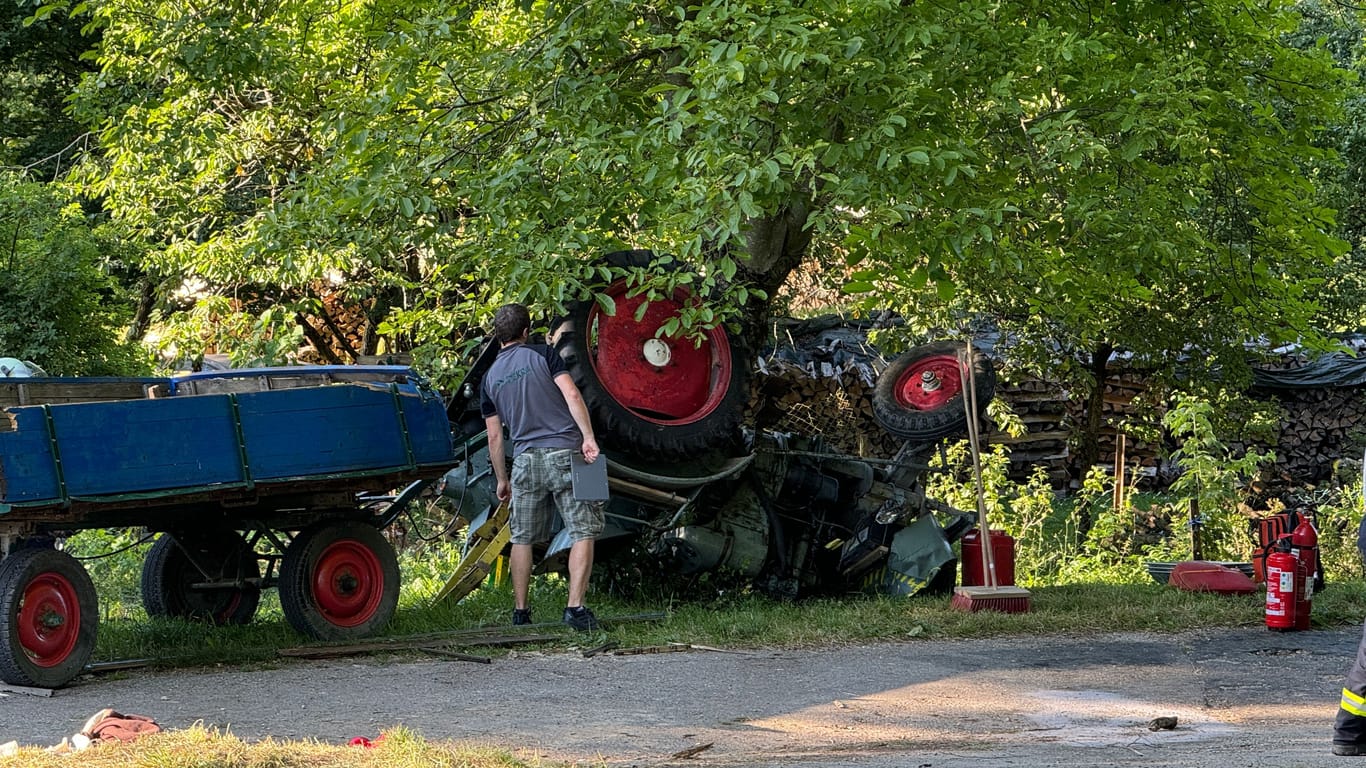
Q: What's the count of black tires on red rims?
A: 5